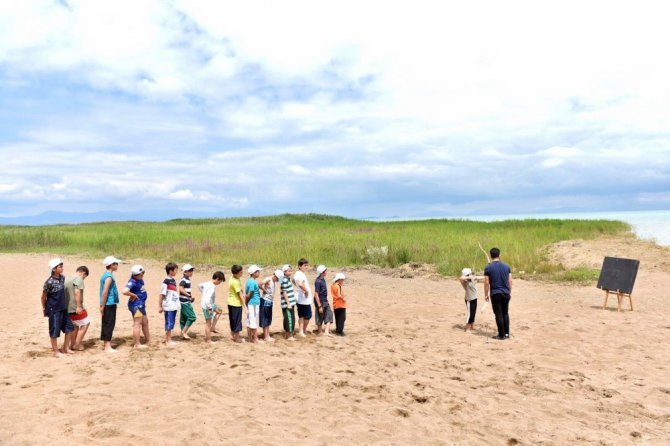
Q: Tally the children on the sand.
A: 15